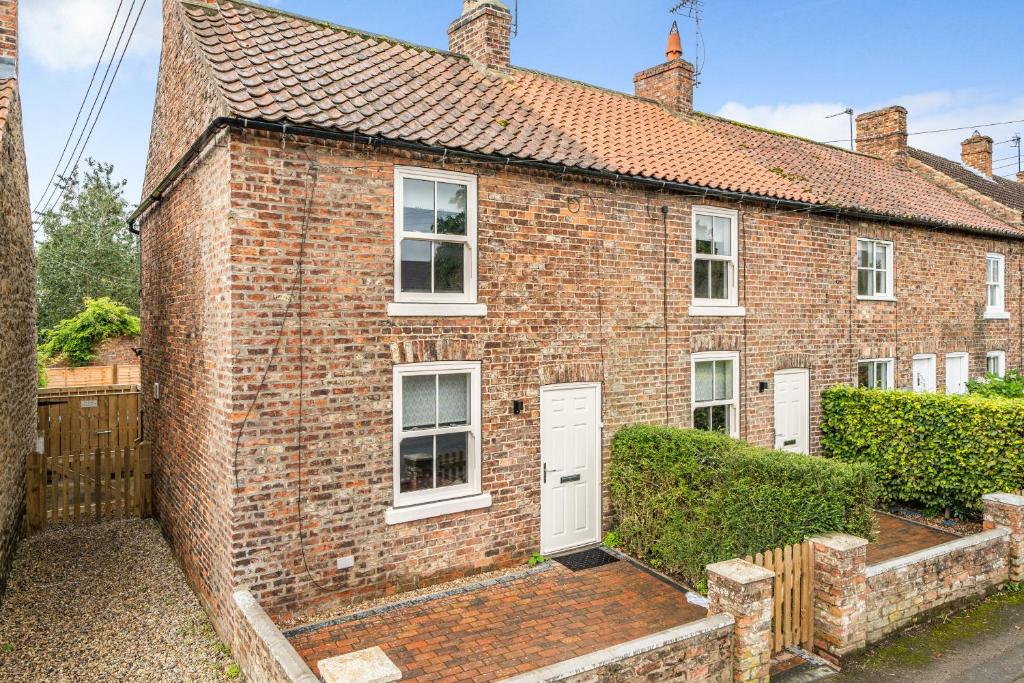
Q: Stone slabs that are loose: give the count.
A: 1